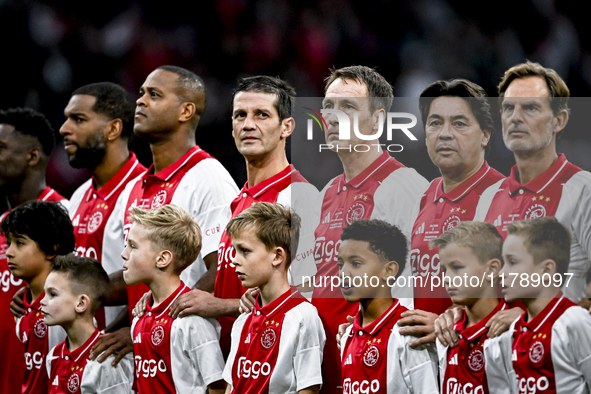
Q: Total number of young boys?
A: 7